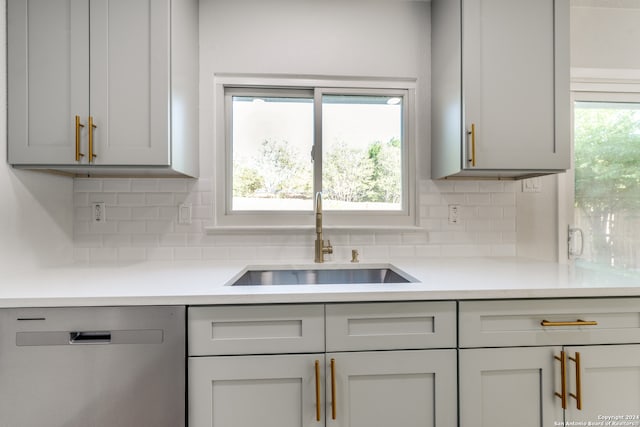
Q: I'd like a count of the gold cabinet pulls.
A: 8